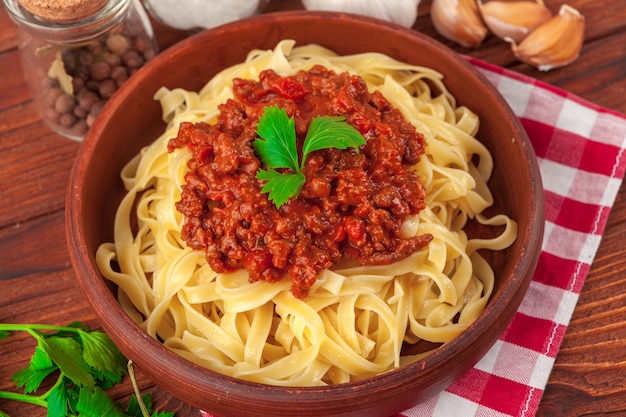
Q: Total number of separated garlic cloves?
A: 3